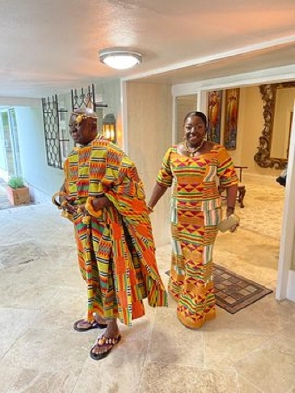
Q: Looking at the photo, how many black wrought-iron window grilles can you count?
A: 2